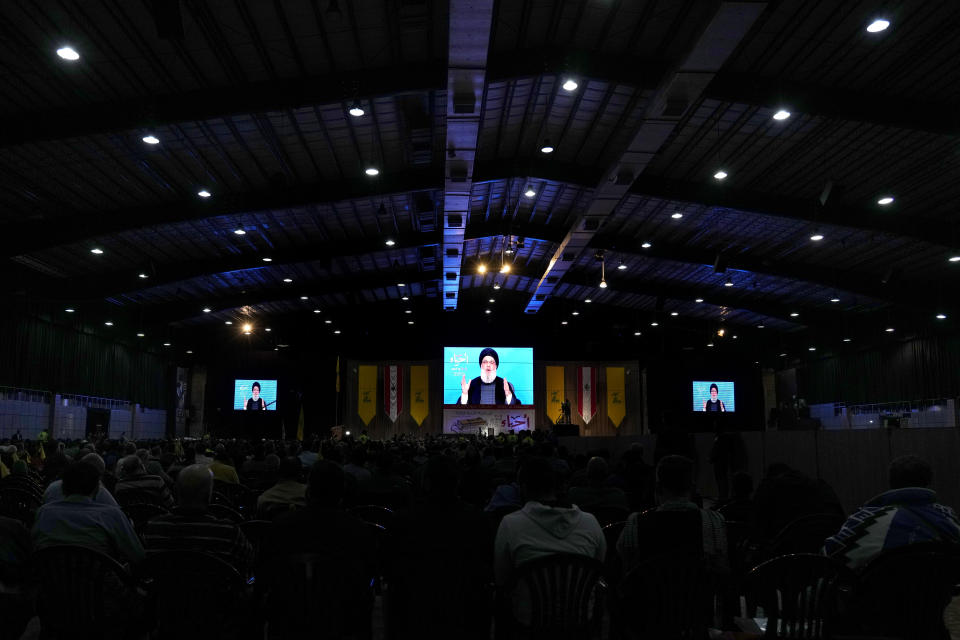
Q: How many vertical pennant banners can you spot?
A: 6